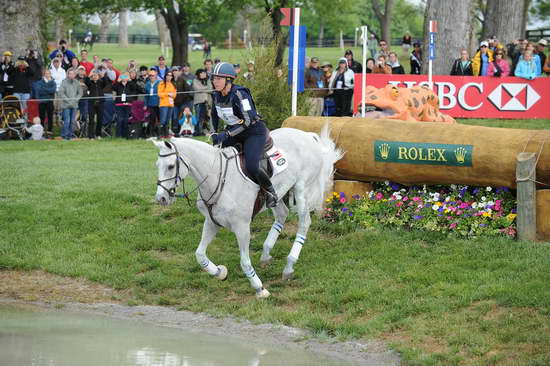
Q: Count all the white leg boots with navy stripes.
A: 4